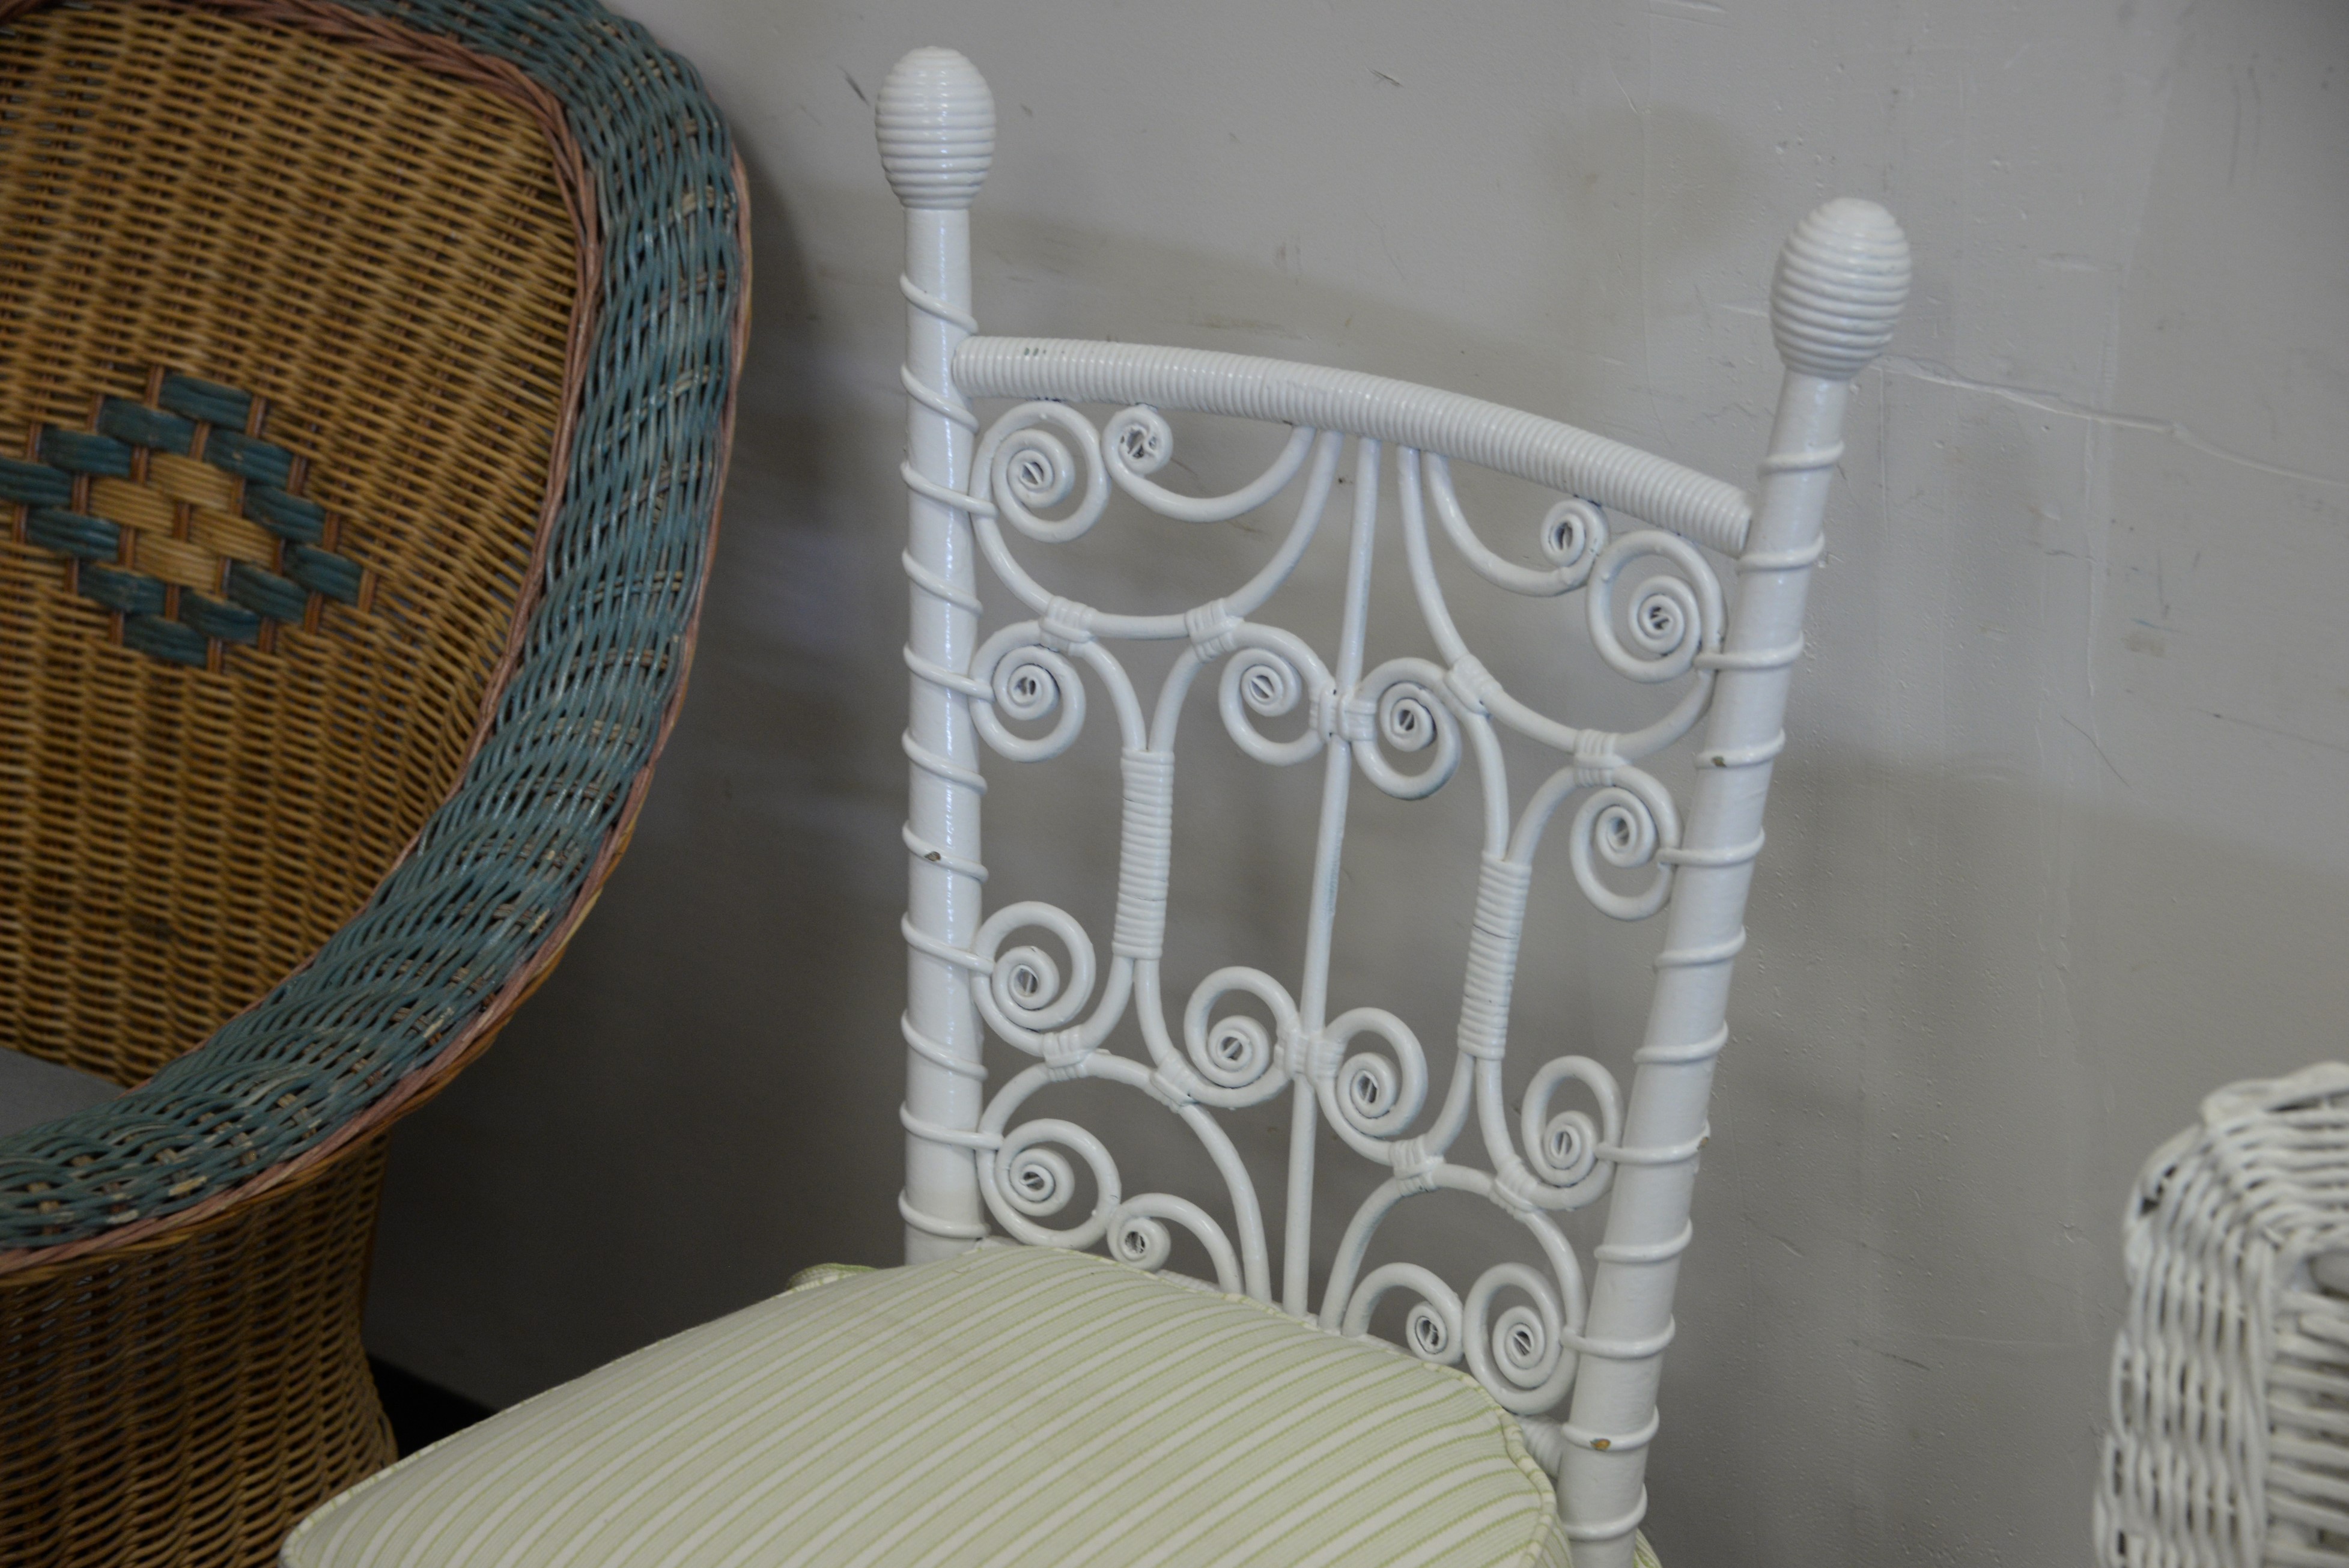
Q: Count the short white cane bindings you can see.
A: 10